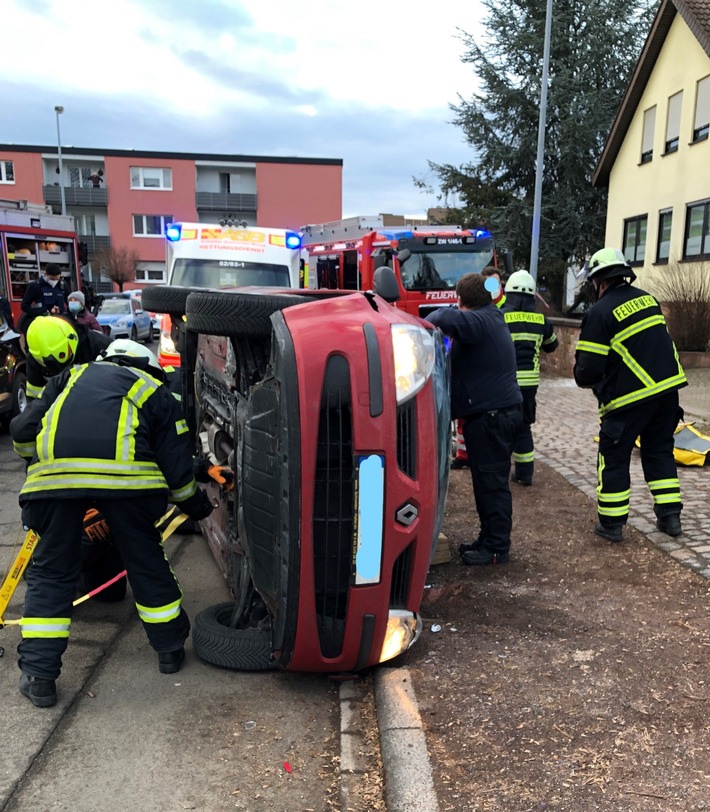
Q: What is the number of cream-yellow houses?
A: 1